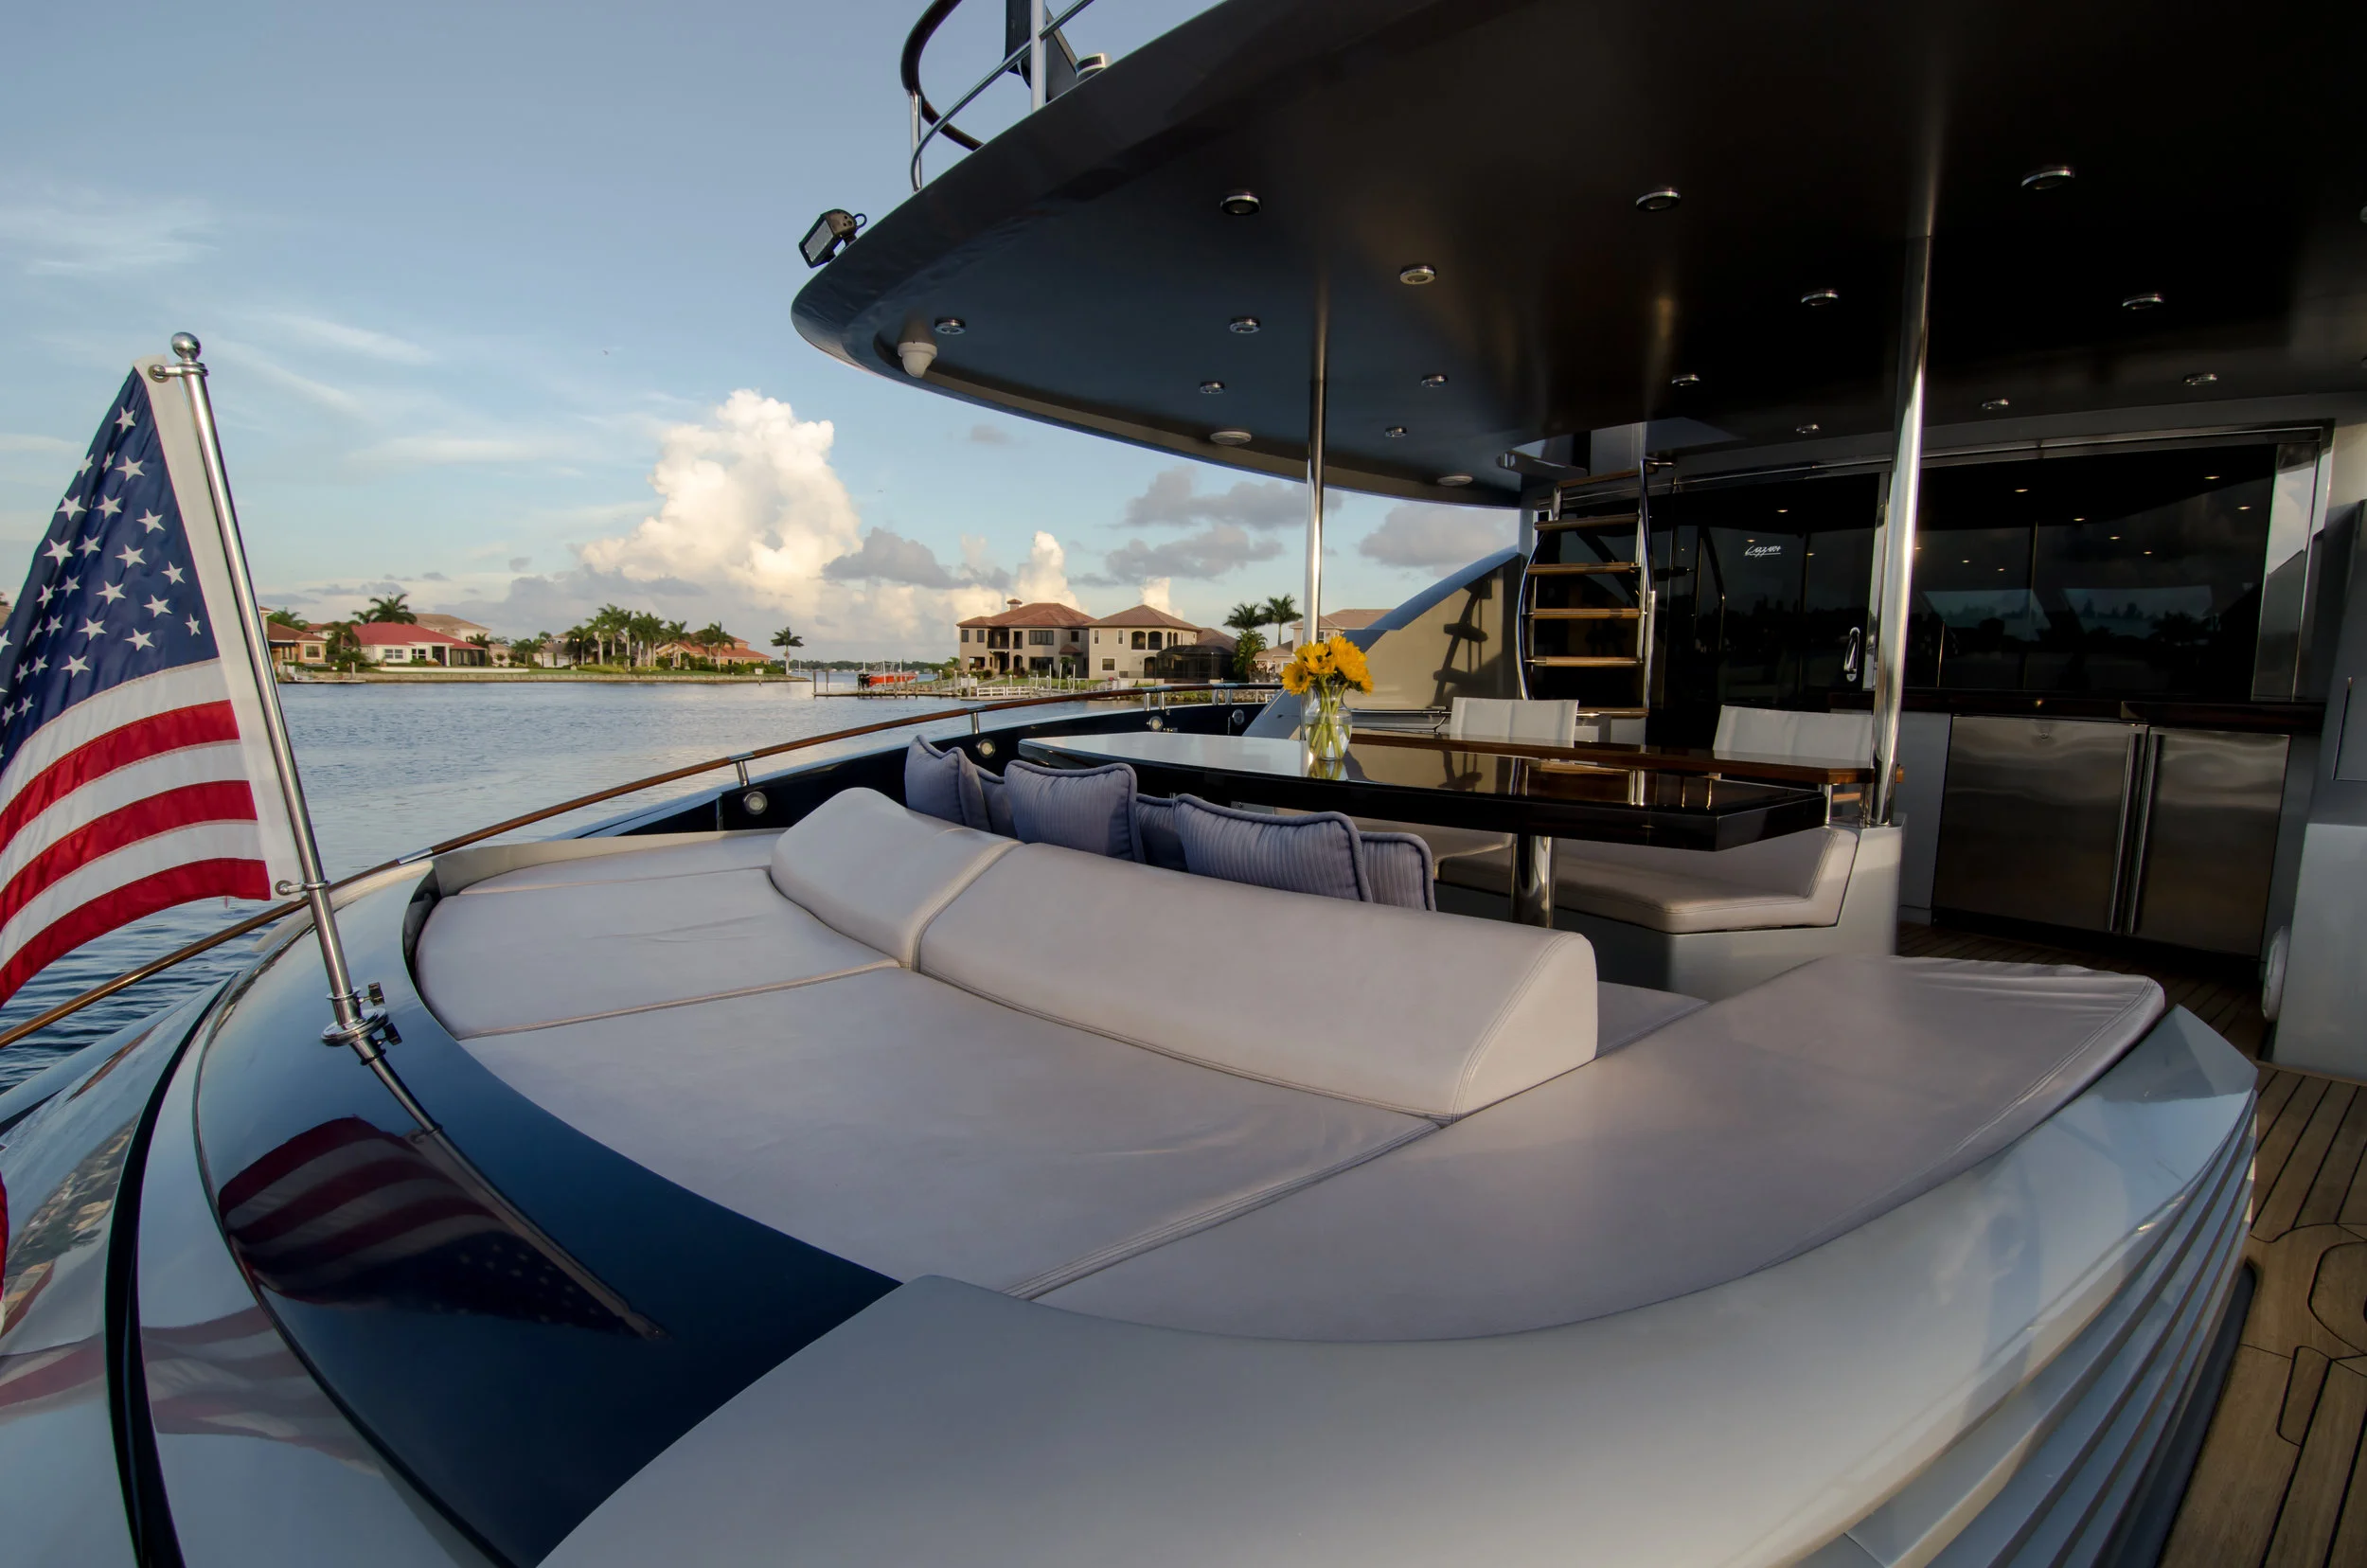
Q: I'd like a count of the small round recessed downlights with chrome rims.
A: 15